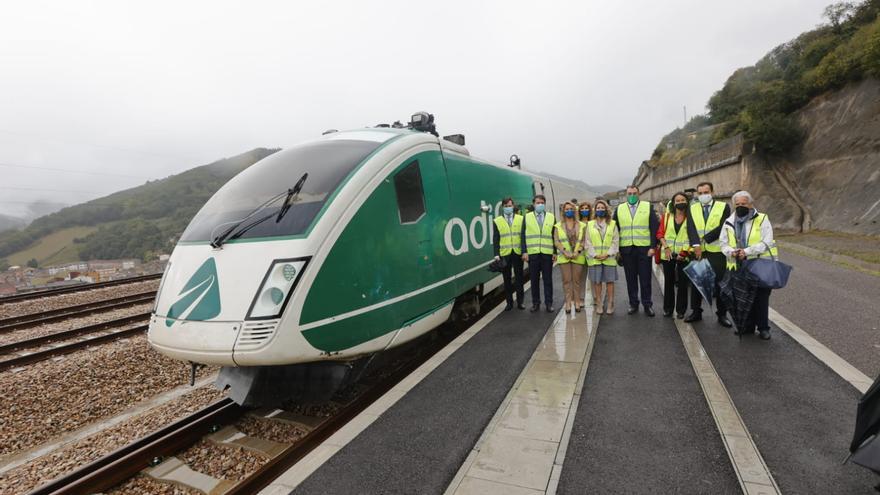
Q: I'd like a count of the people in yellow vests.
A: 9